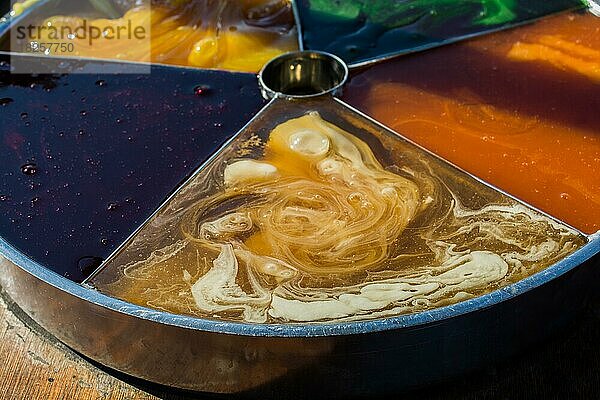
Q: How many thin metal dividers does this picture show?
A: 5